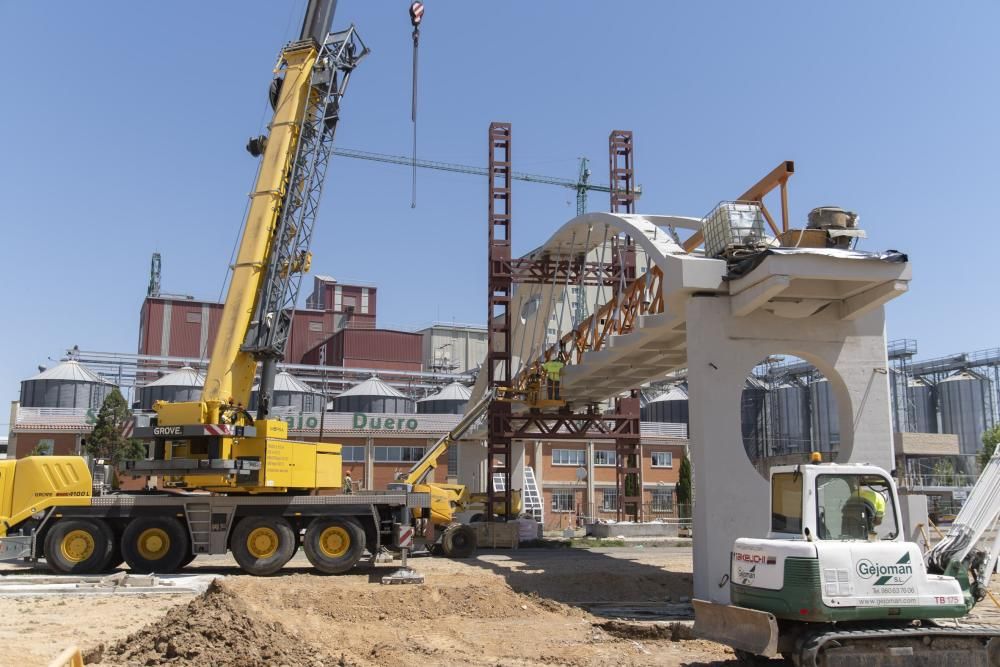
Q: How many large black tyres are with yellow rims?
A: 4